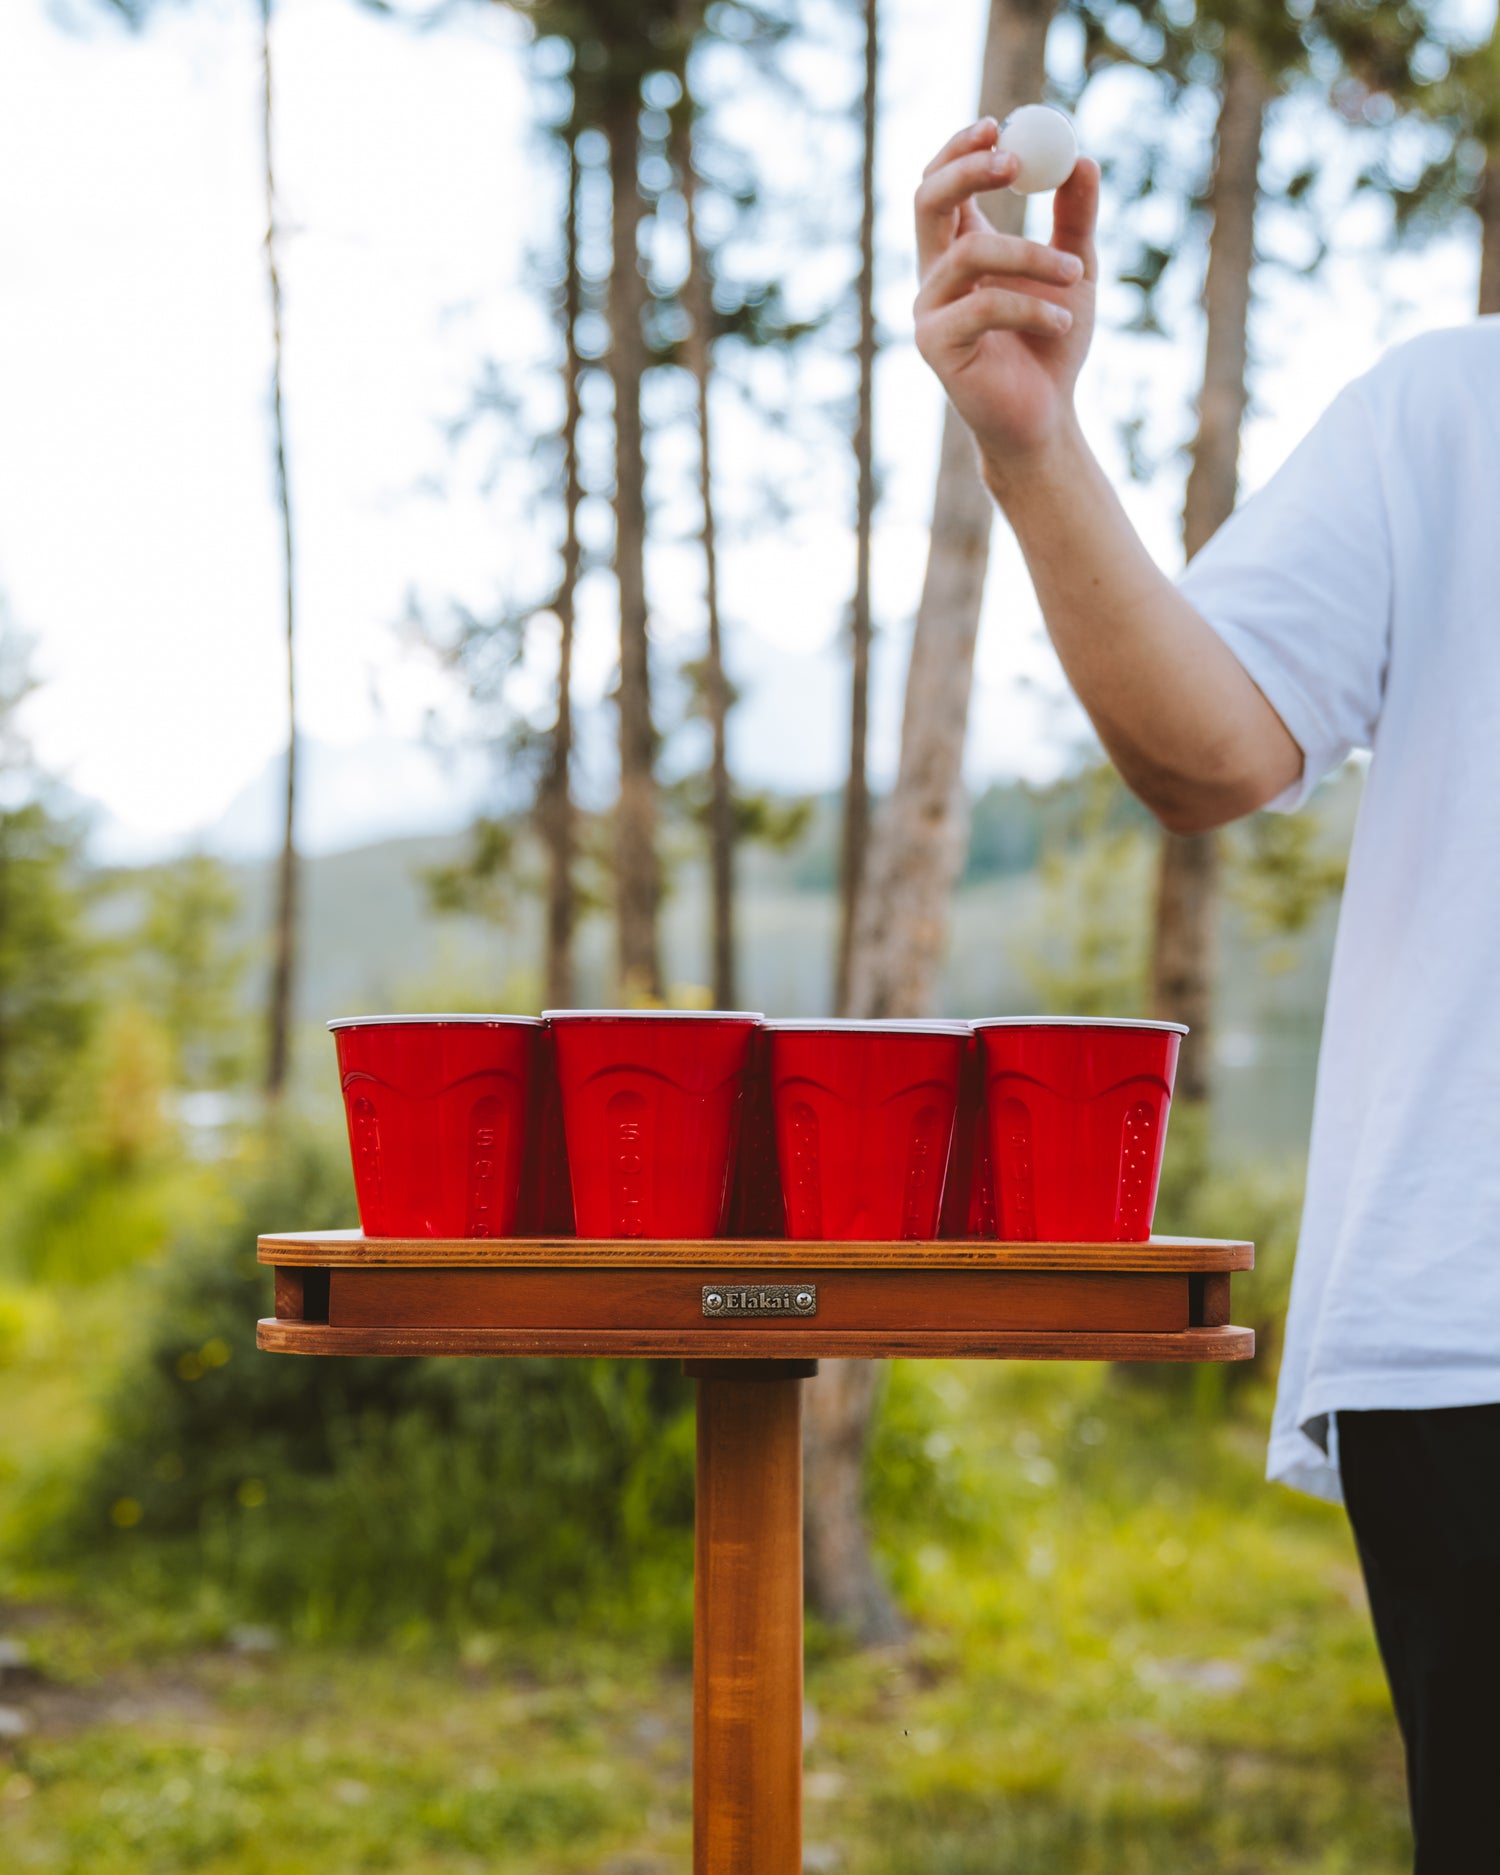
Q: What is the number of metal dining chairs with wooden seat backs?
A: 0